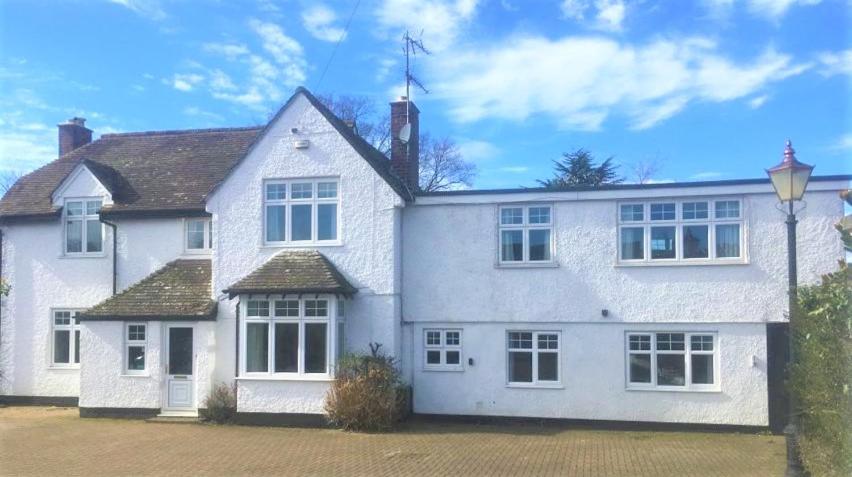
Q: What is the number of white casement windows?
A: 11